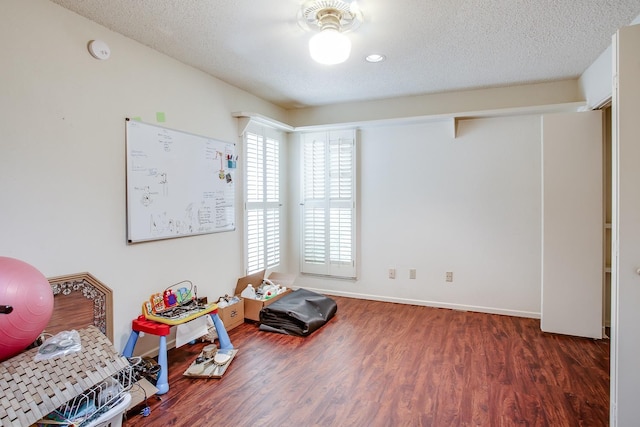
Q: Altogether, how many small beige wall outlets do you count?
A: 3